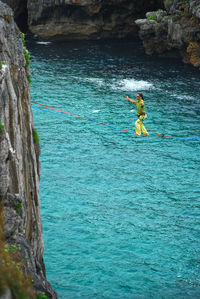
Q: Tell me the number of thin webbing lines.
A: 2